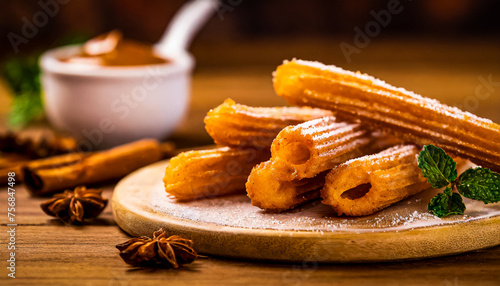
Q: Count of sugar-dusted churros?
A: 6